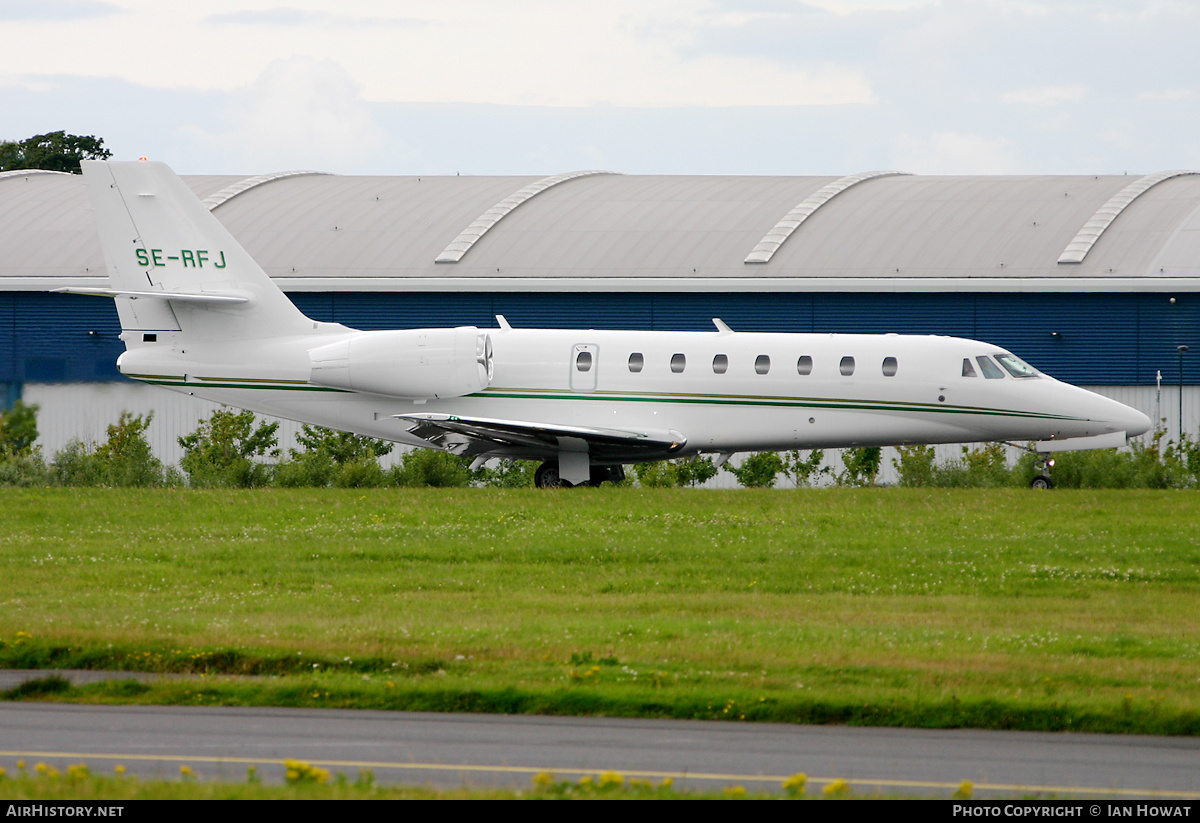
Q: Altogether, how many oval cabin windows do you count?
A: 8